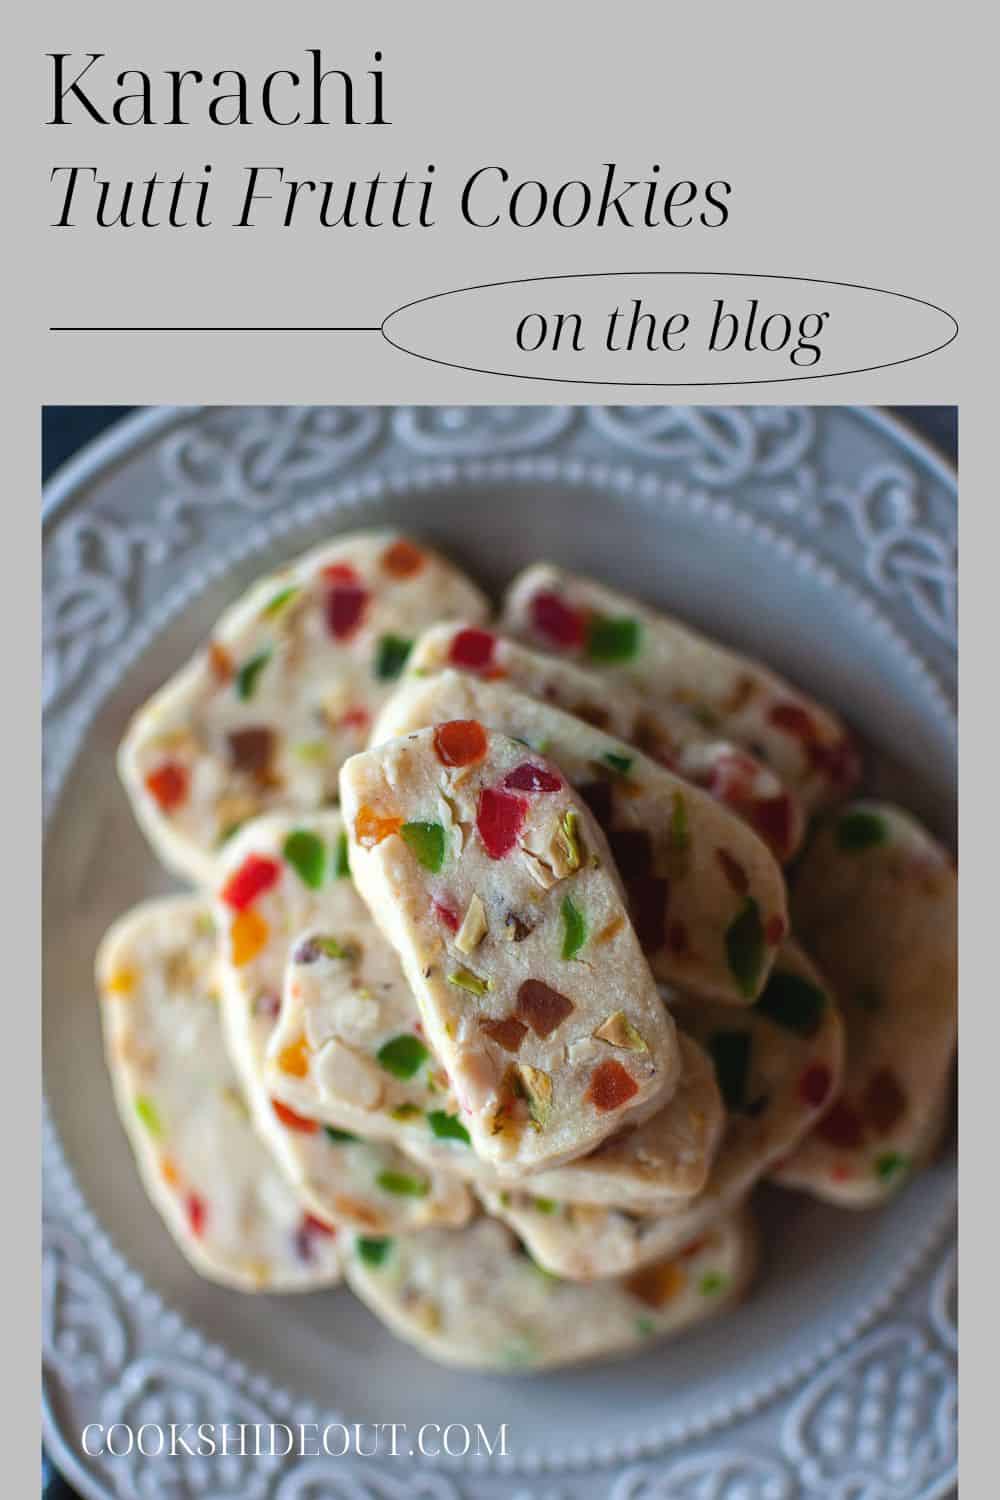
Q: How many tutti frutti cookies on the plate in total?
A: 11